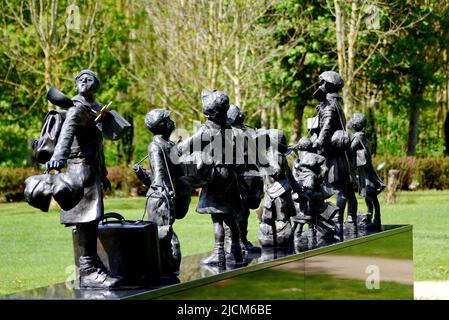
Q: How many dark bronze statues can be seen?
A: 8